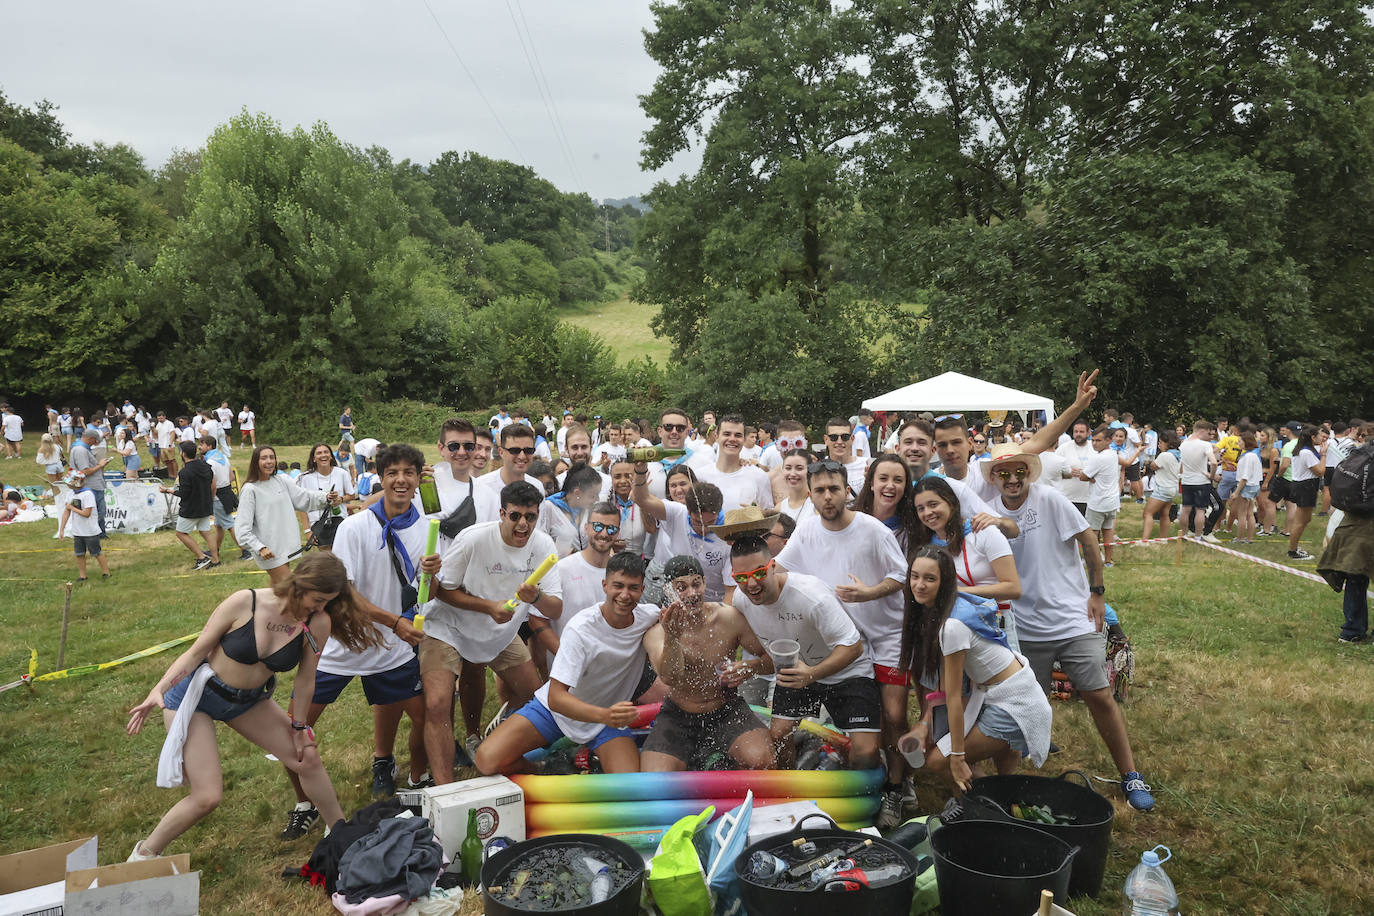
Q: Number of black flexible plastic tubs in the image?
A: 4